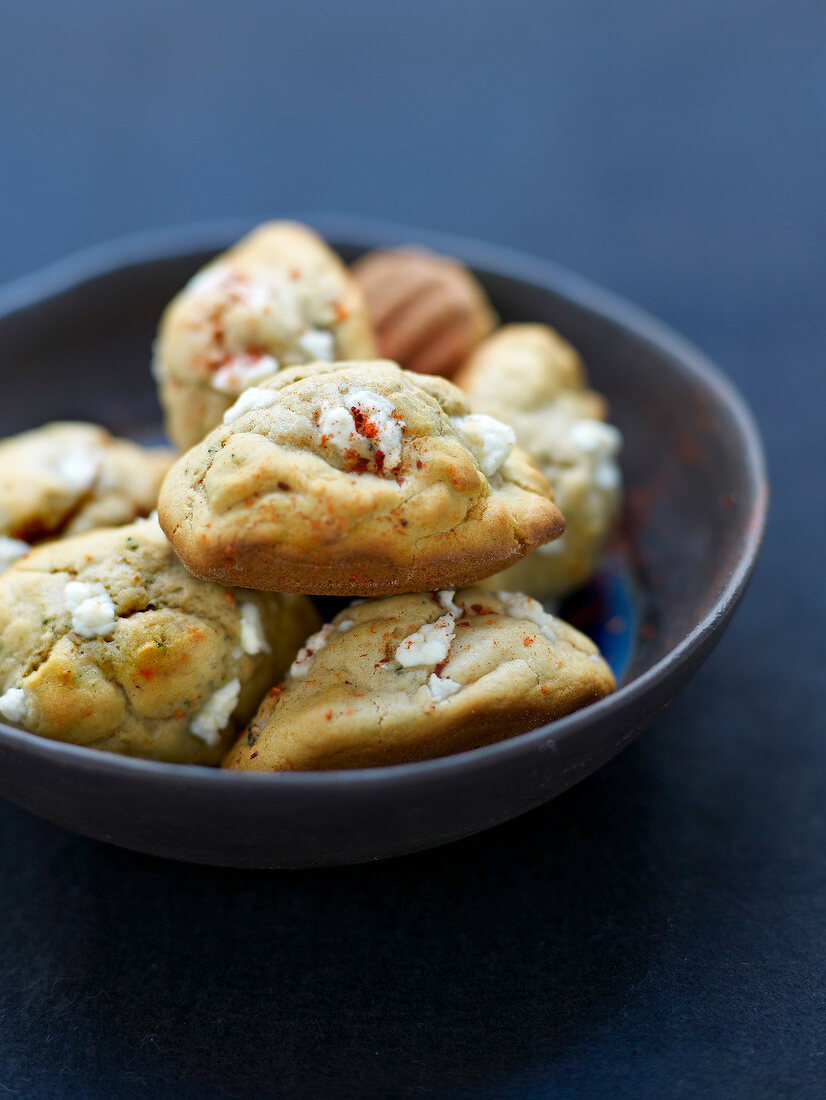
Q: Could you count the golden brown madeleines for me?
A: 7